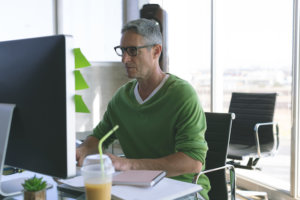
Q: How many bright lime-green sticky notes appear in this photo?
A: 3